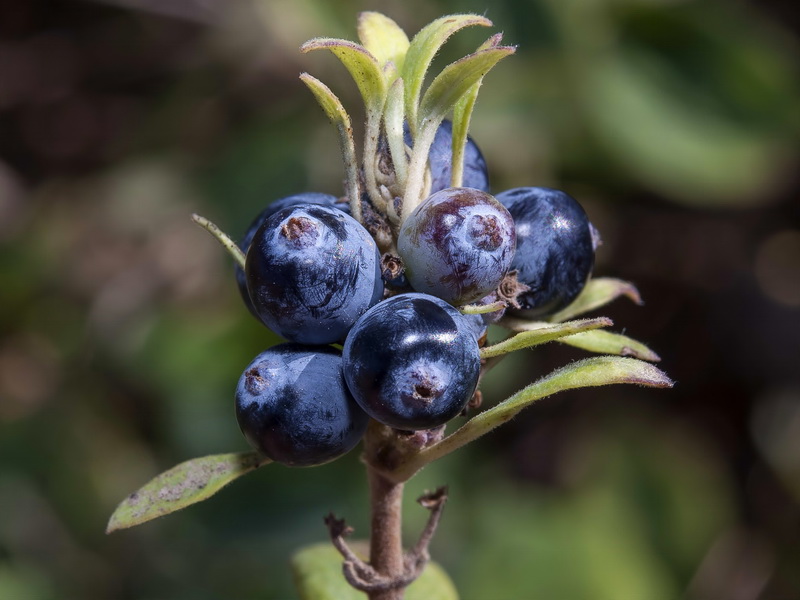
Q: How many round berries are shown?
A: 7